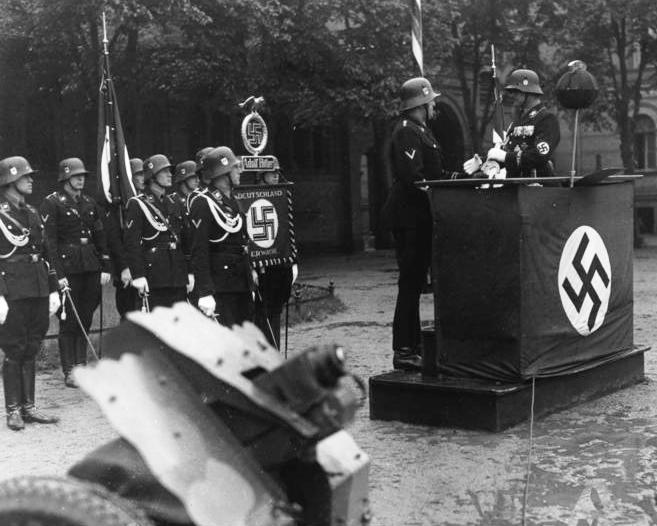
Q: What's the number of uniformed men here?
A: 10